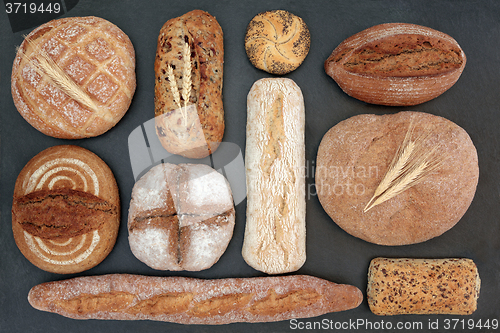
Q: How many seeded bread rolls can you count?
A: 2